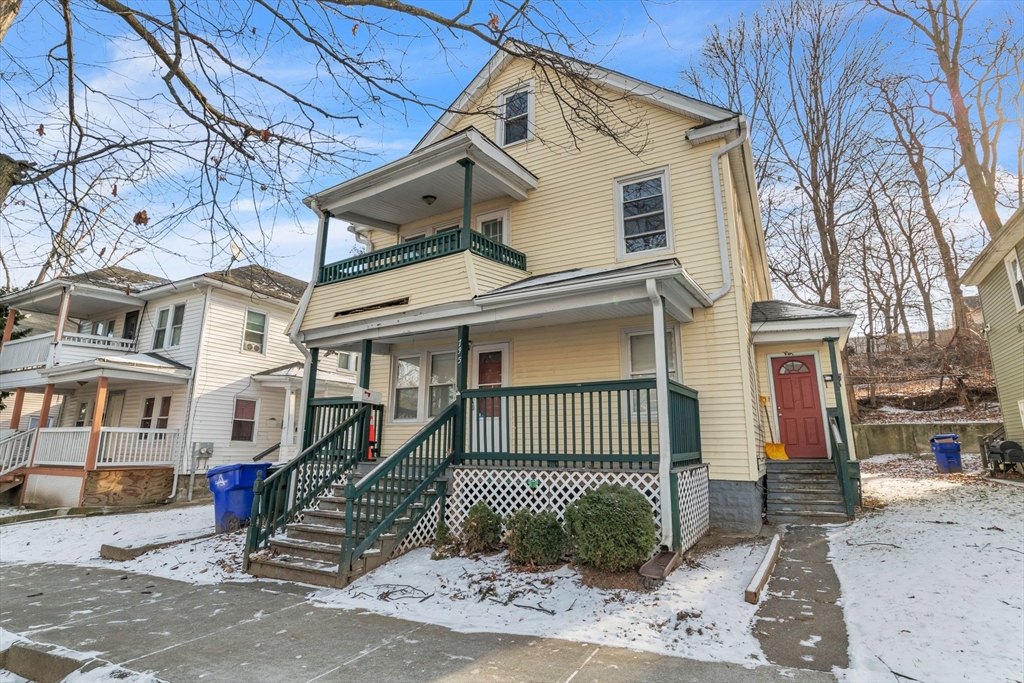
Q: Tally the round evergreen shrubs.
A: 3